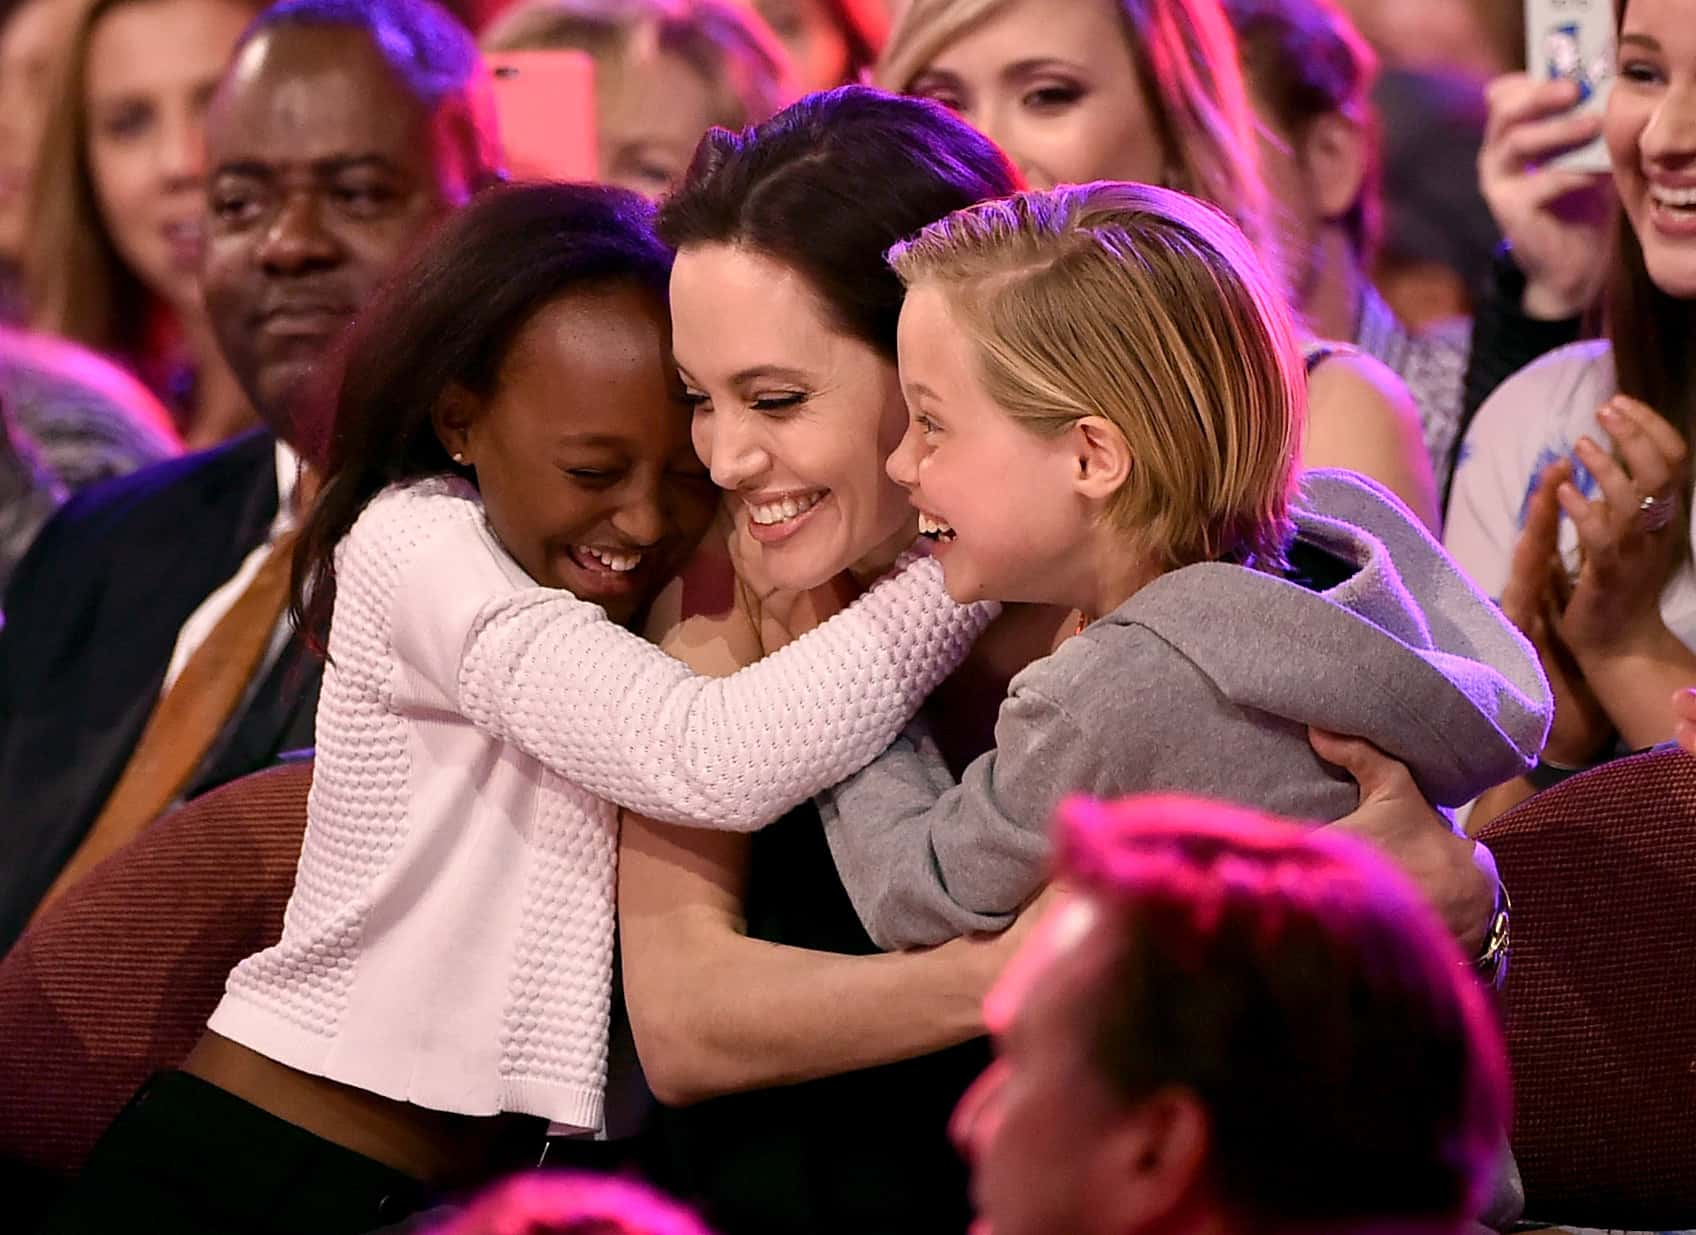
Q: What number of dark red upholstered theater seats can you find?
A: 2